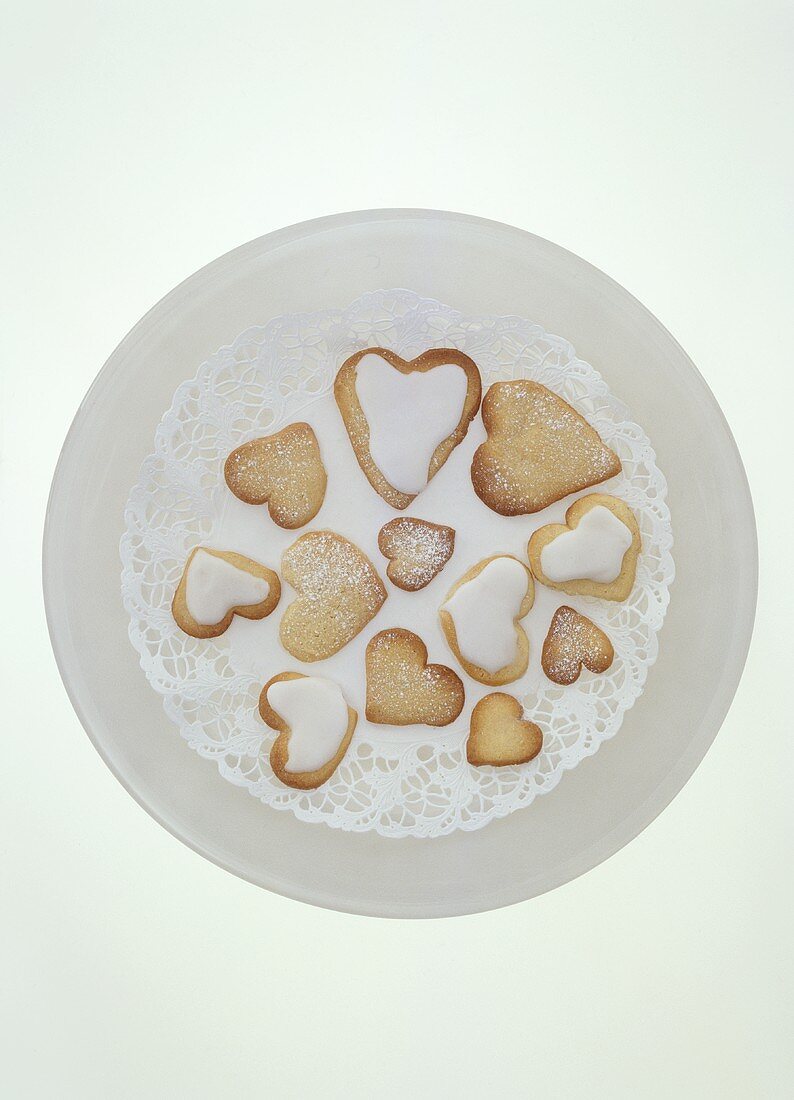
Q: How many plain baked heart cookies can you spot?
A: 1